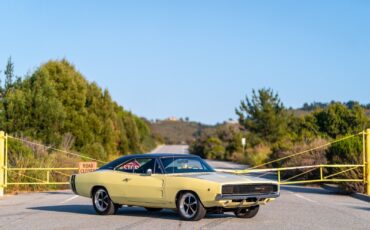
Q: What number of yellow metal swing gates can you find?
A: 2